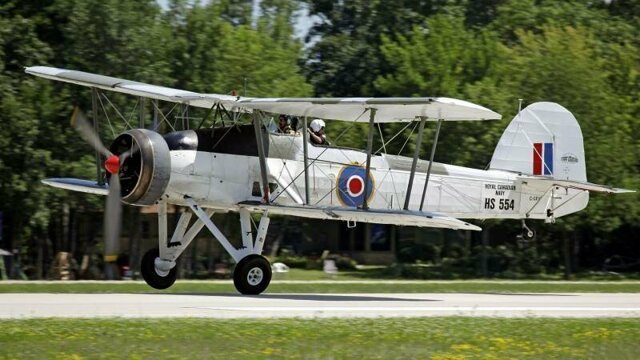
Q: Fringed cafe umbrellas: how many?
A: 0